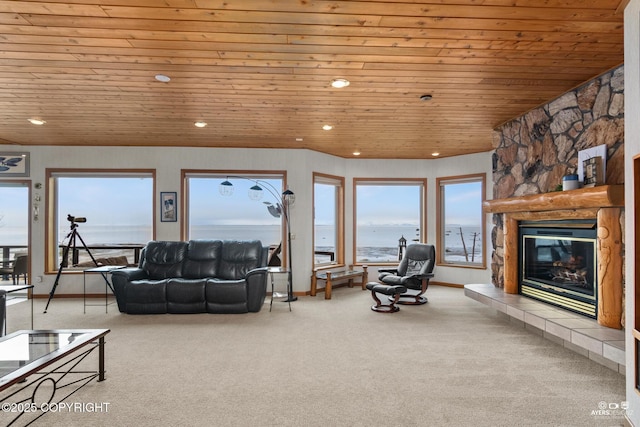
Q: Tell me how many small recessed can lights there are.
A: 6